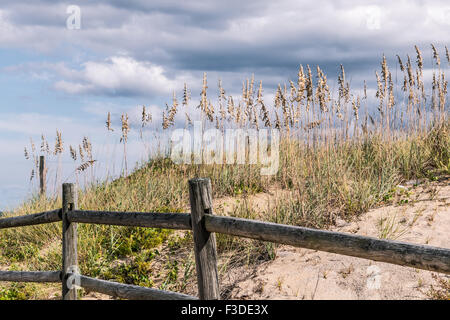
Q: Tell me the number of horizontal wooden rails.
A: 5